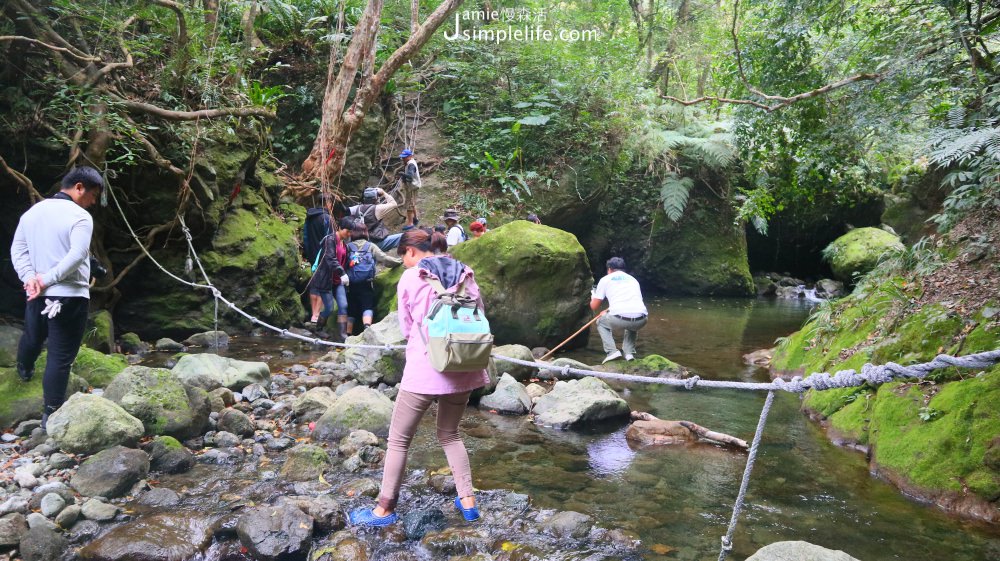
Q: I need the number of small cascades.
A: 1